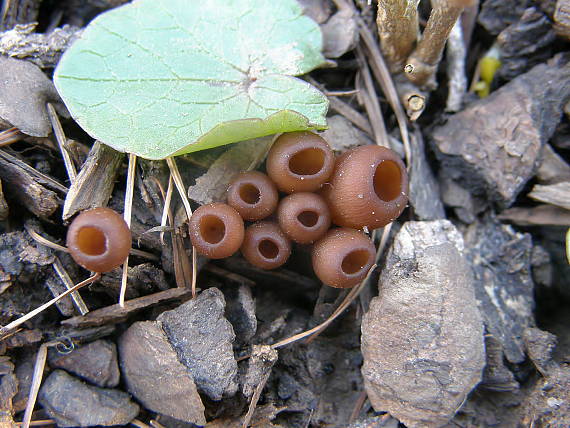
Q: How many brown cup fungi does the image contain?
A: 8